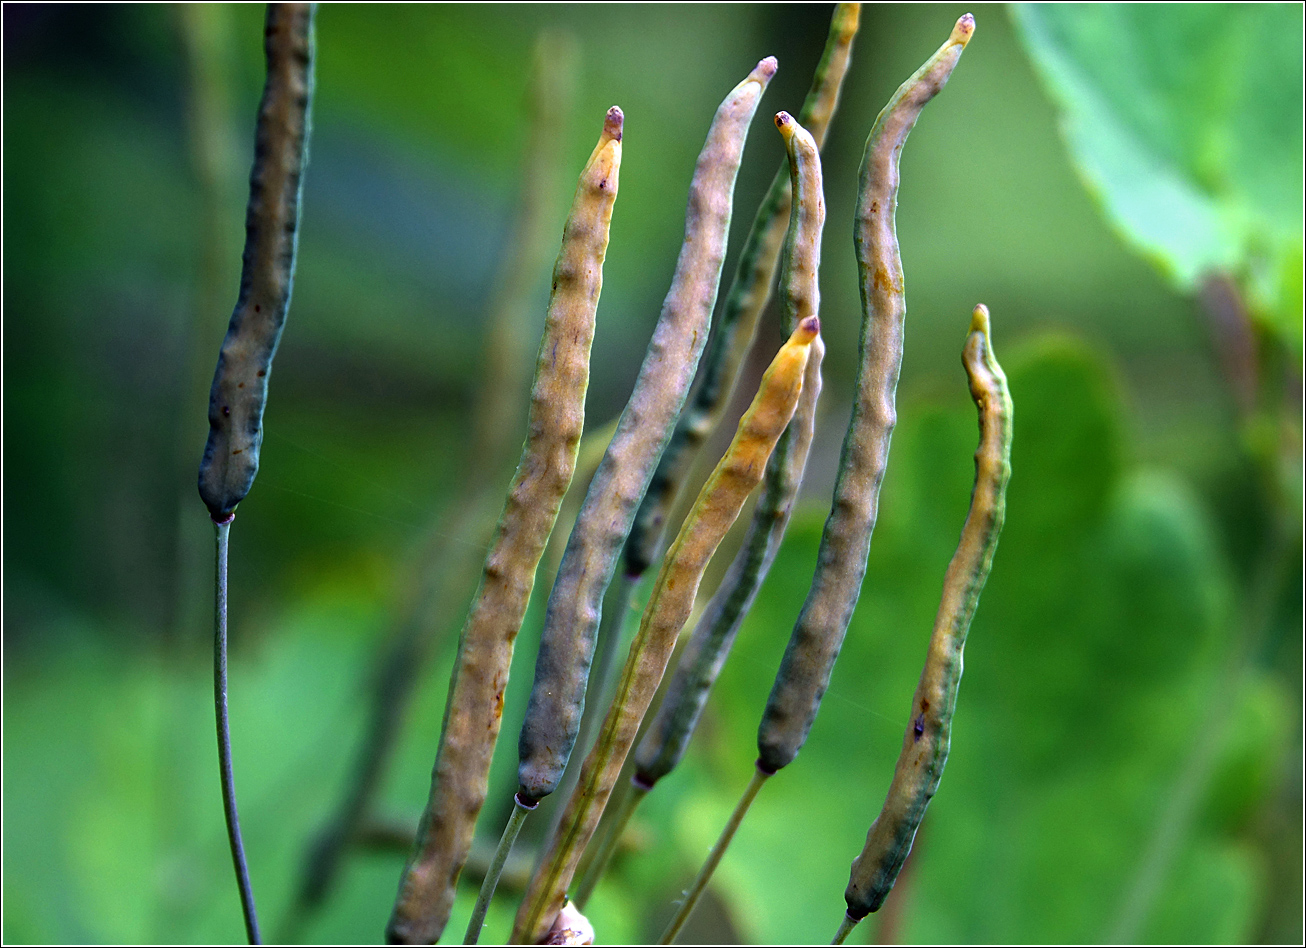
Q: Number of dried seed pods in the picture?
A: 8